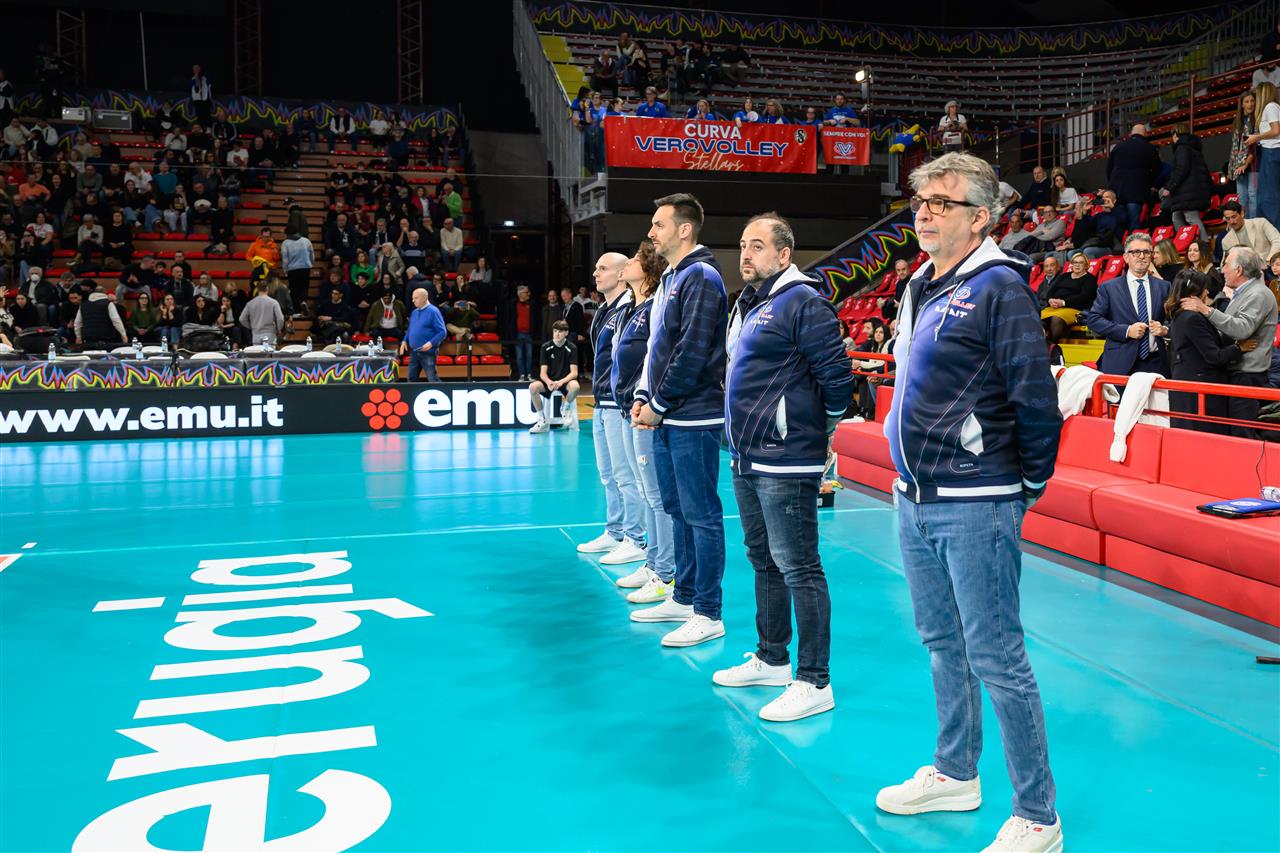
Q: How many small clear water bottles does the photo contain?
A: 10